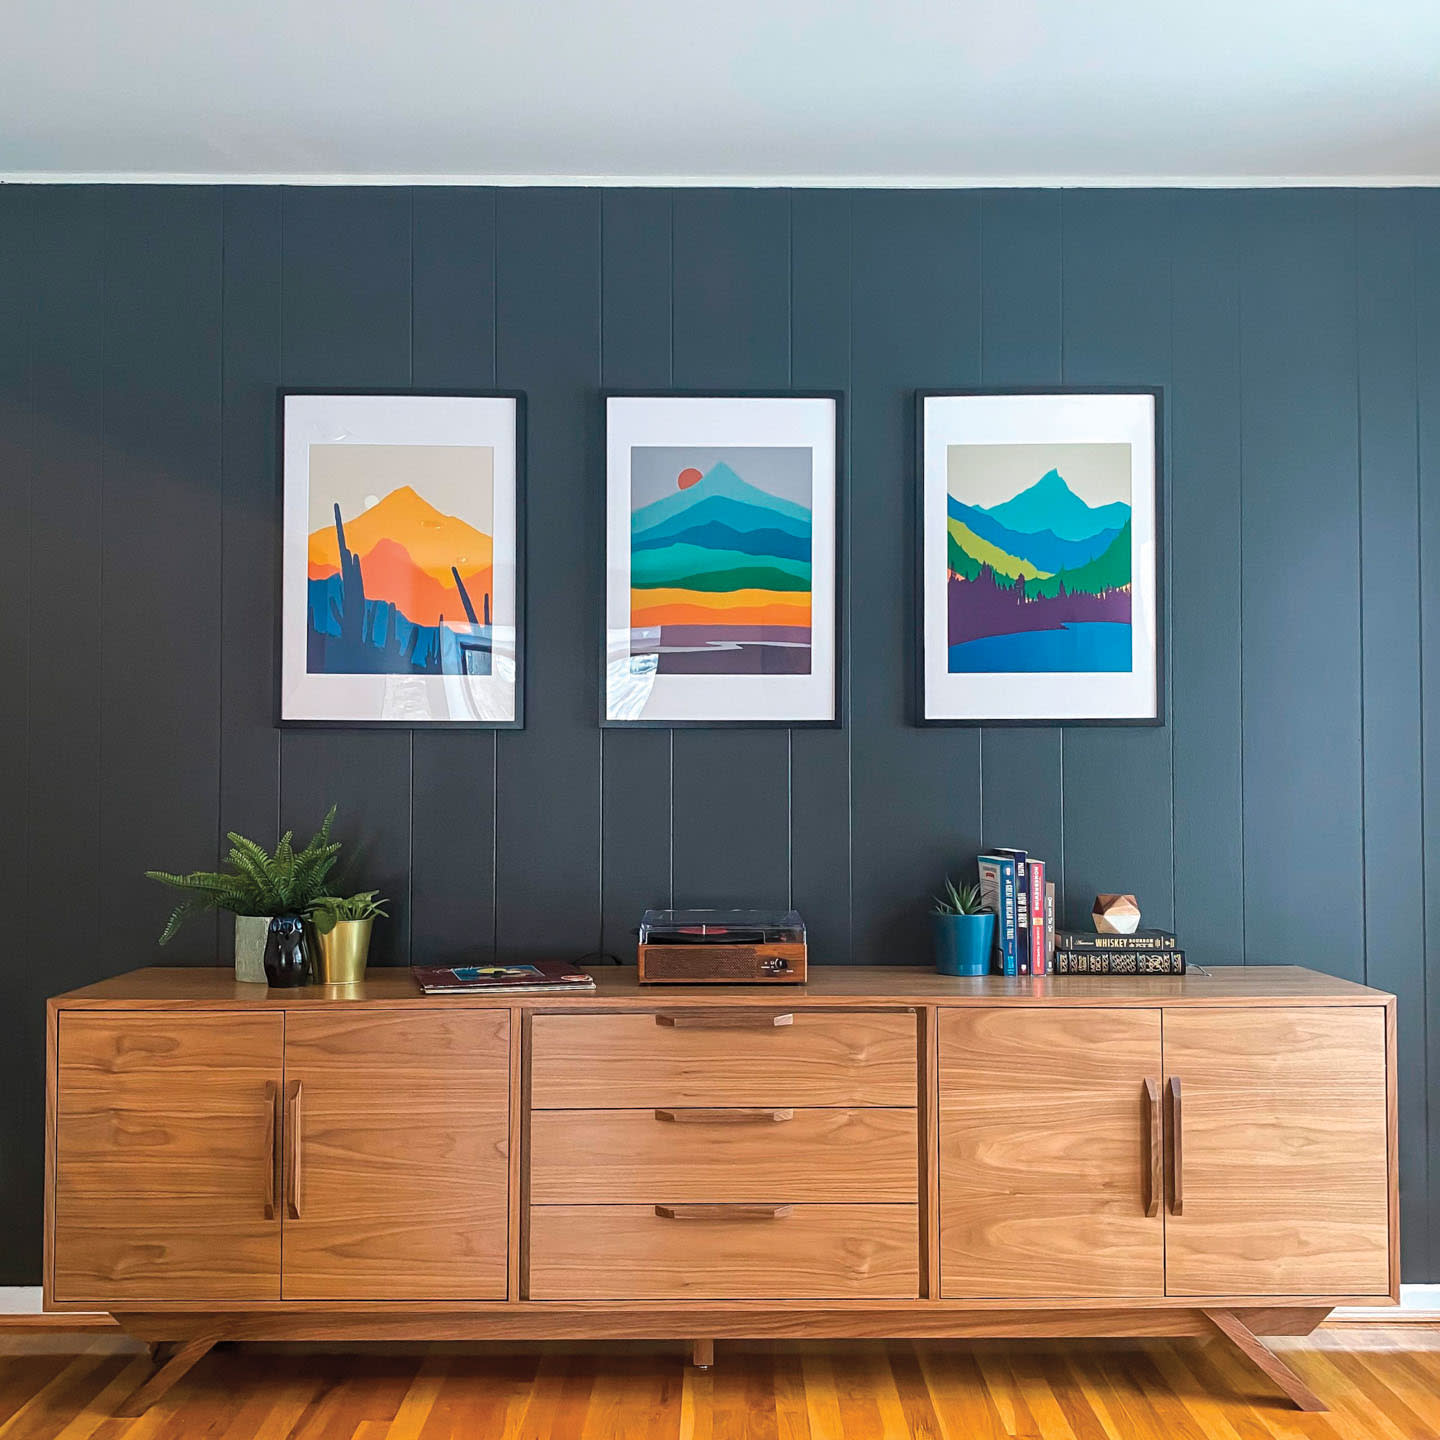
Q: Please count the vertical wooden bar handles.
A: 4